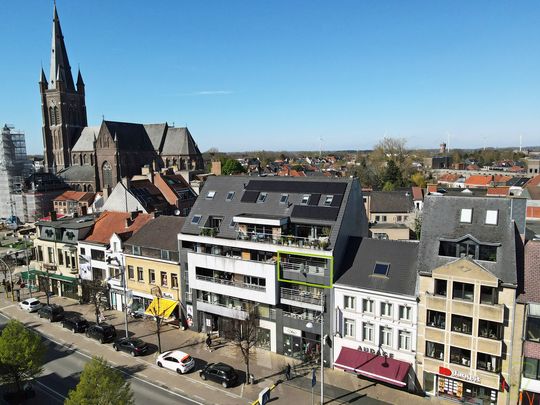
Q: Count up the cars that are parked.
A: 7